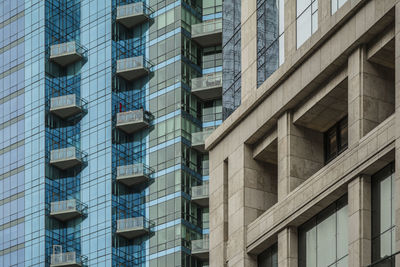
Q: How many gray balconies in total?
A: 15